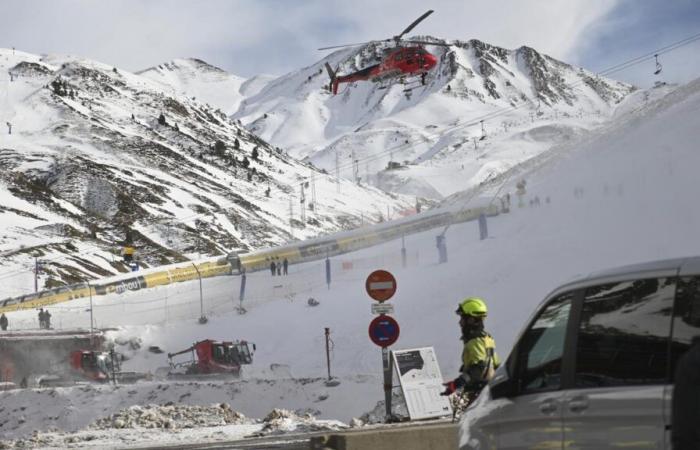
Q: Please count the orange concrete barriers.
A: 0